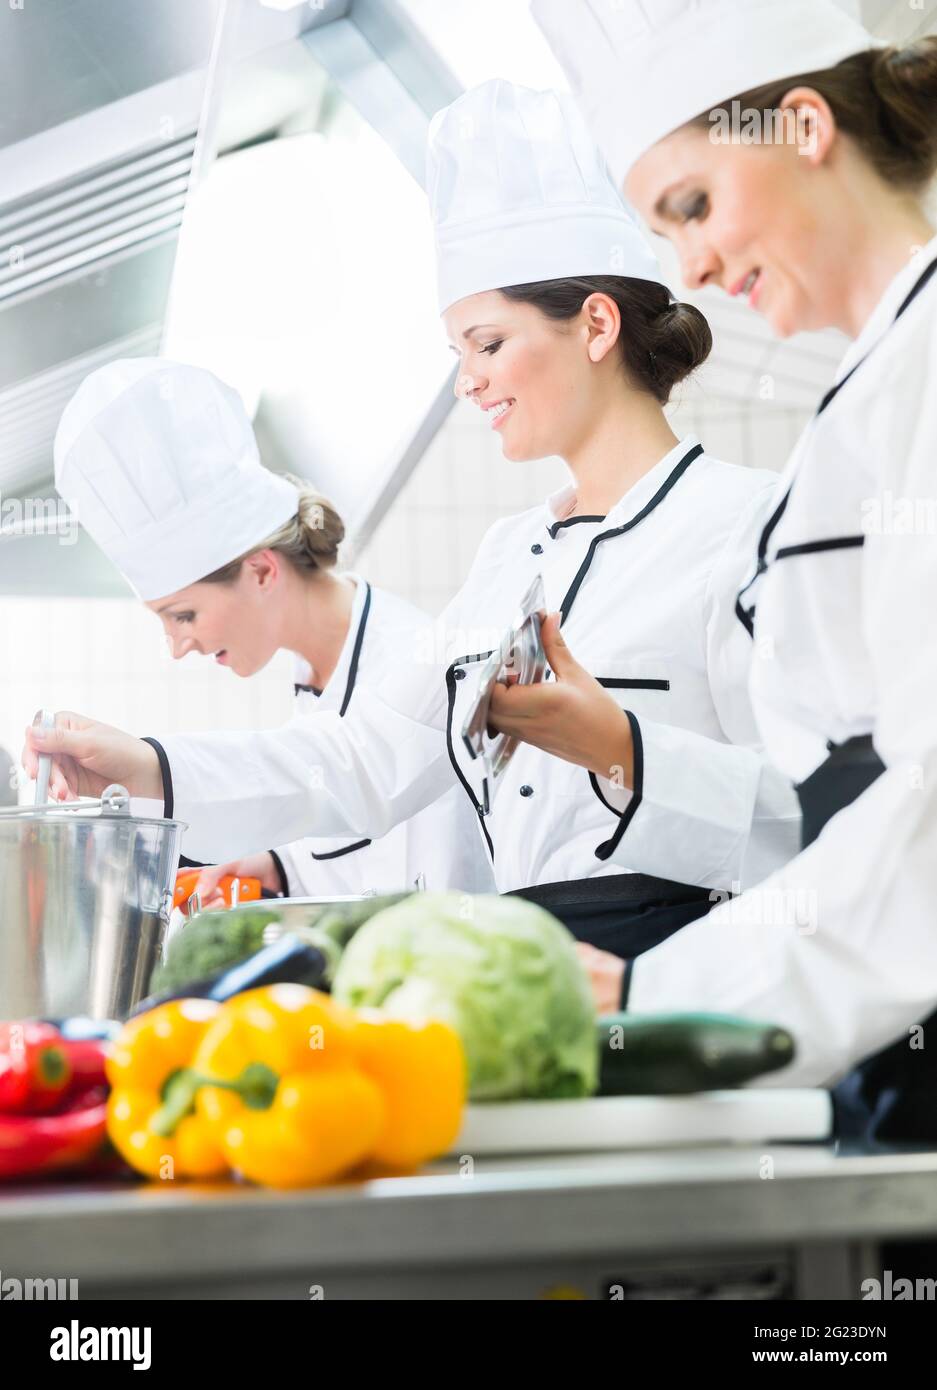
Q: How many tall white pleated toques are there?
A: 3